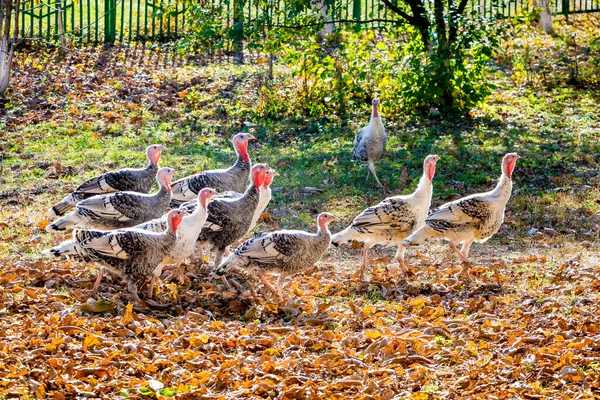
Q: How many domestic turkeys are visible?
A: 11